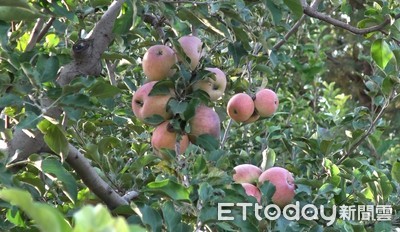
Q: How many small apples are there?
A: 12